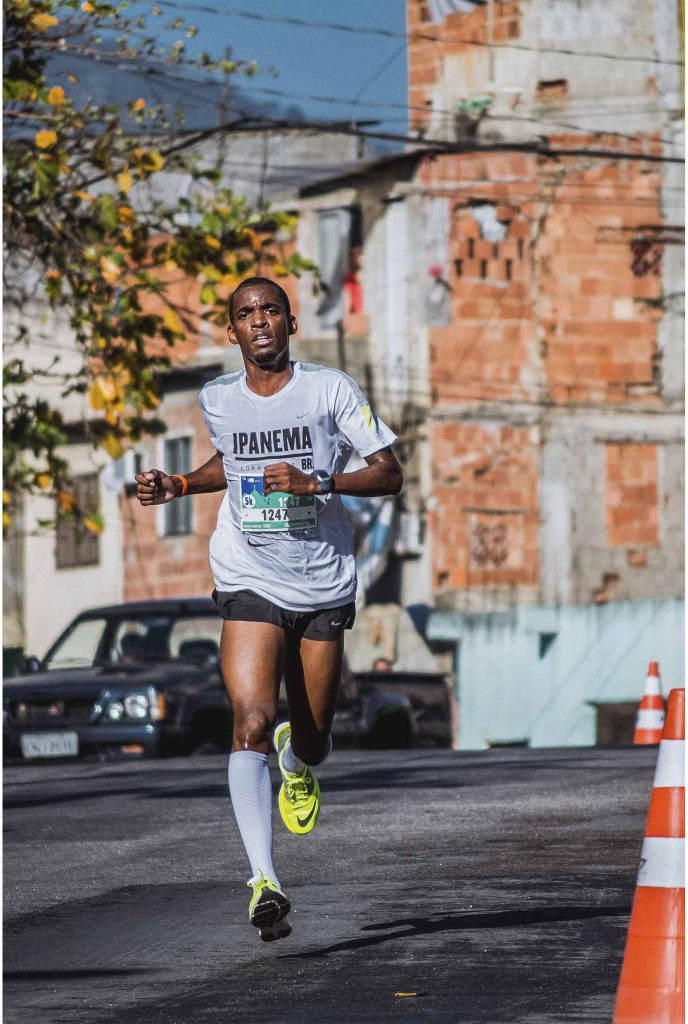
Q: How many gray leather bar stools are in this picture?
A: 0